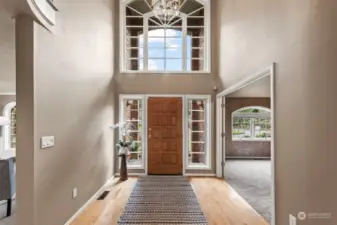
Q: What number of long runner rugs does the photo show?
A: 1